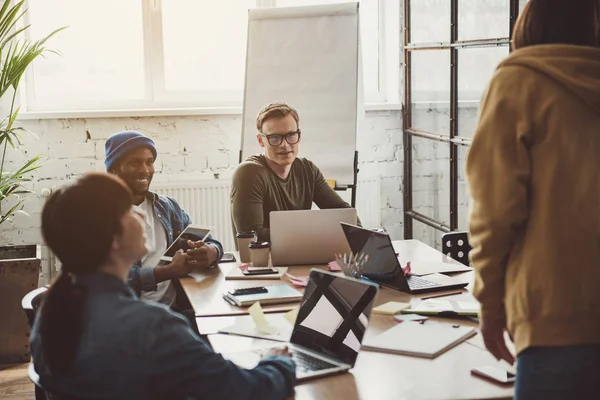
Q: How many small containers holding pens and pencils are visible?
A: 1